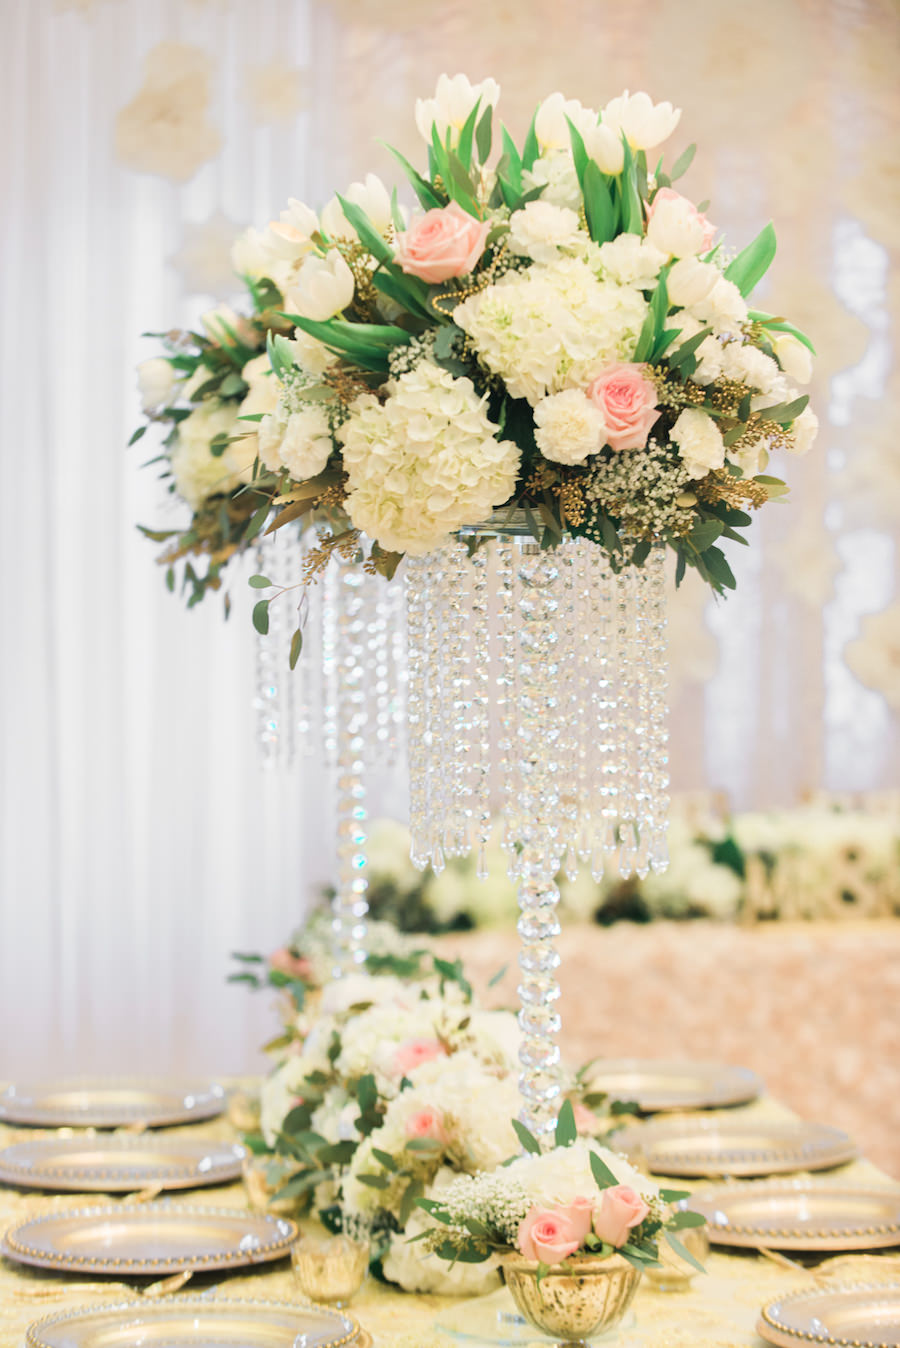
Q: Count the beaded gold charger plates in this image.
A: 8